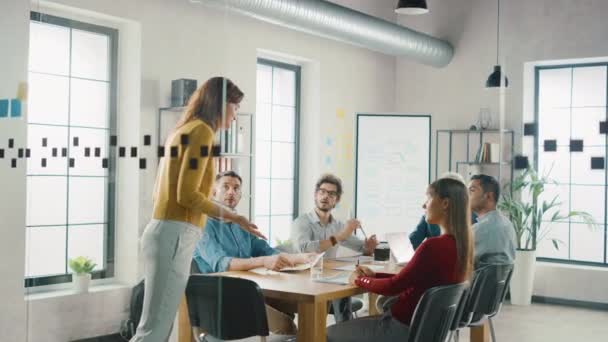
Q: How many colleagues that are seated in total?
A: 5